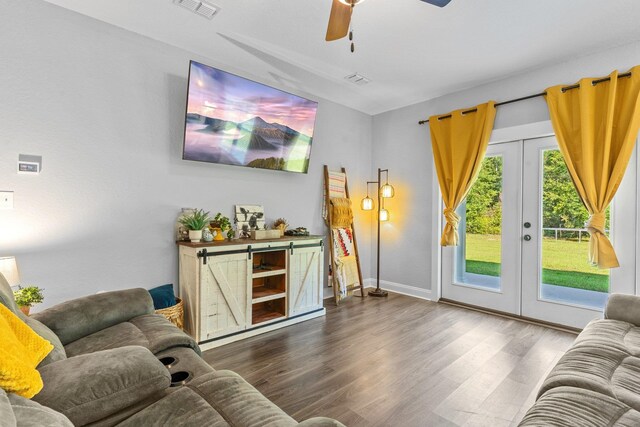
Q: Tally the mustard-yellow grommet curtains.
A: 2